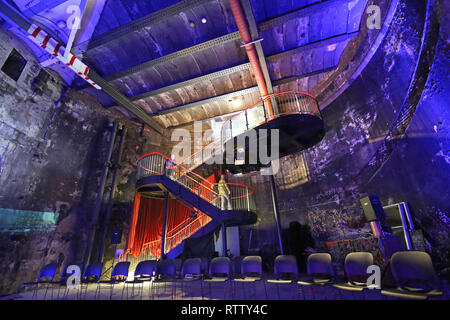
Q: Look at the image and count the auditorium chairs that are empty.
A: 13